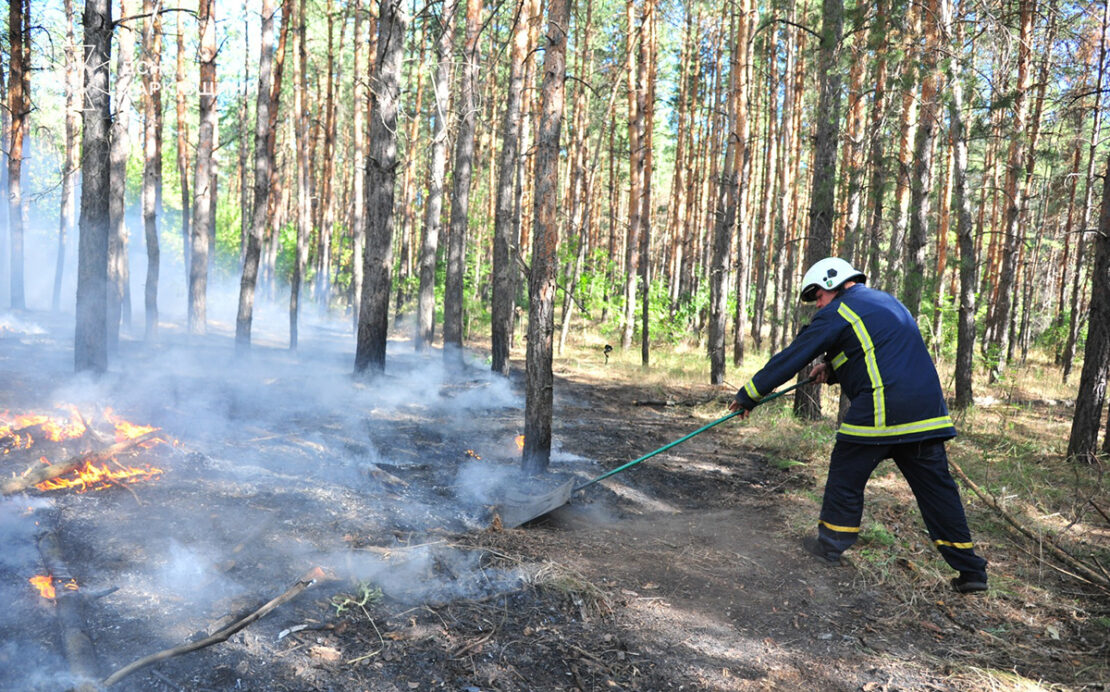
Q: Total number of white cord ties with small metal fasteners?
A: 0